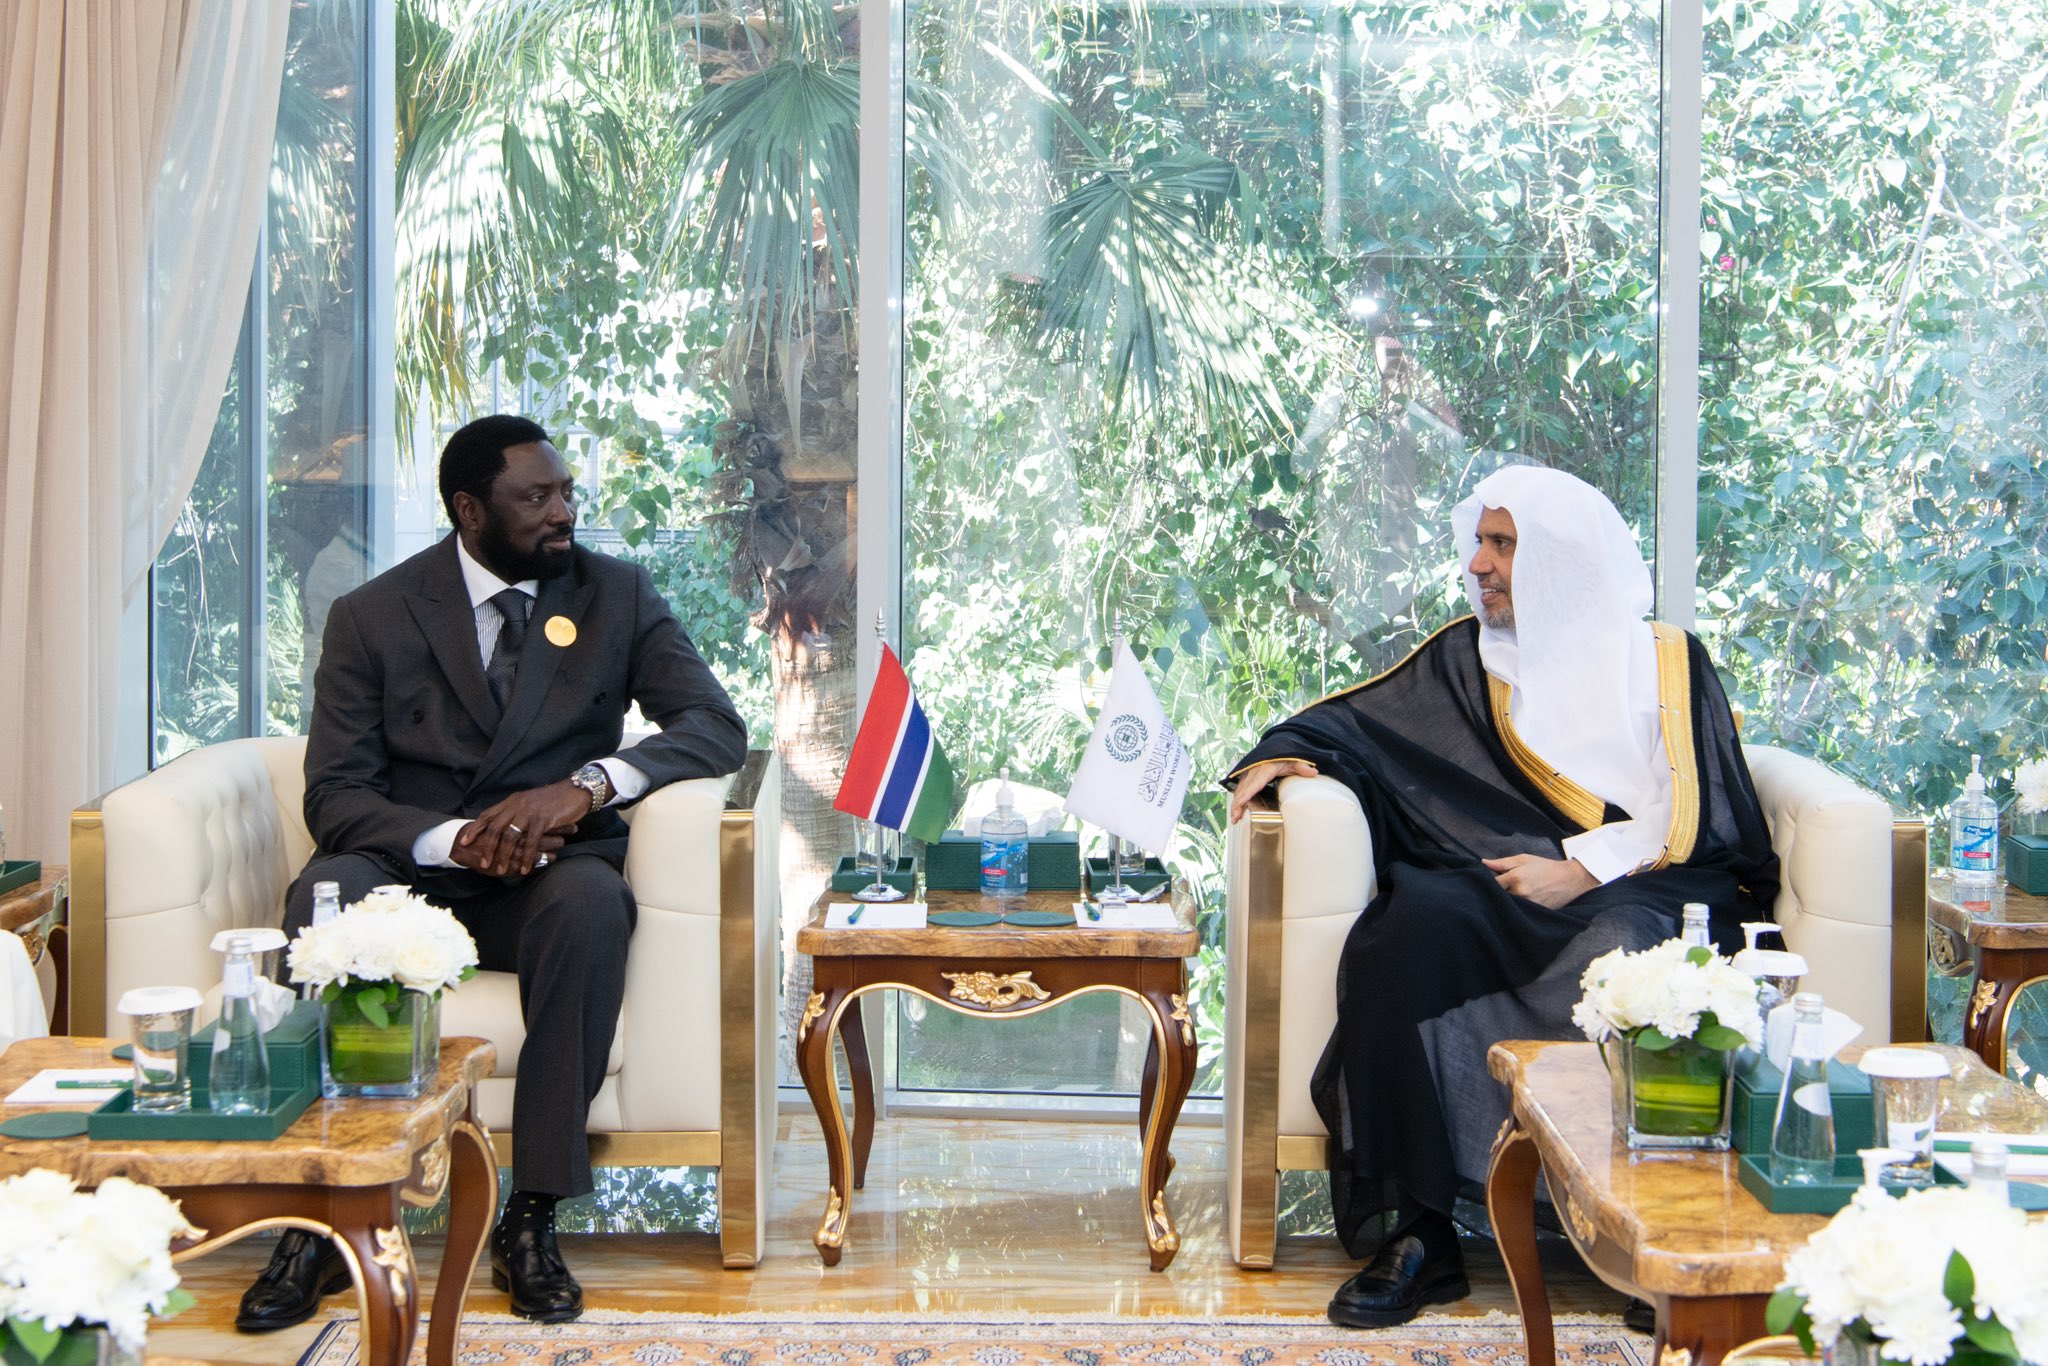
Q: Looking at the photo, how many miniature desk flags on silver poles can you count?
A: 2